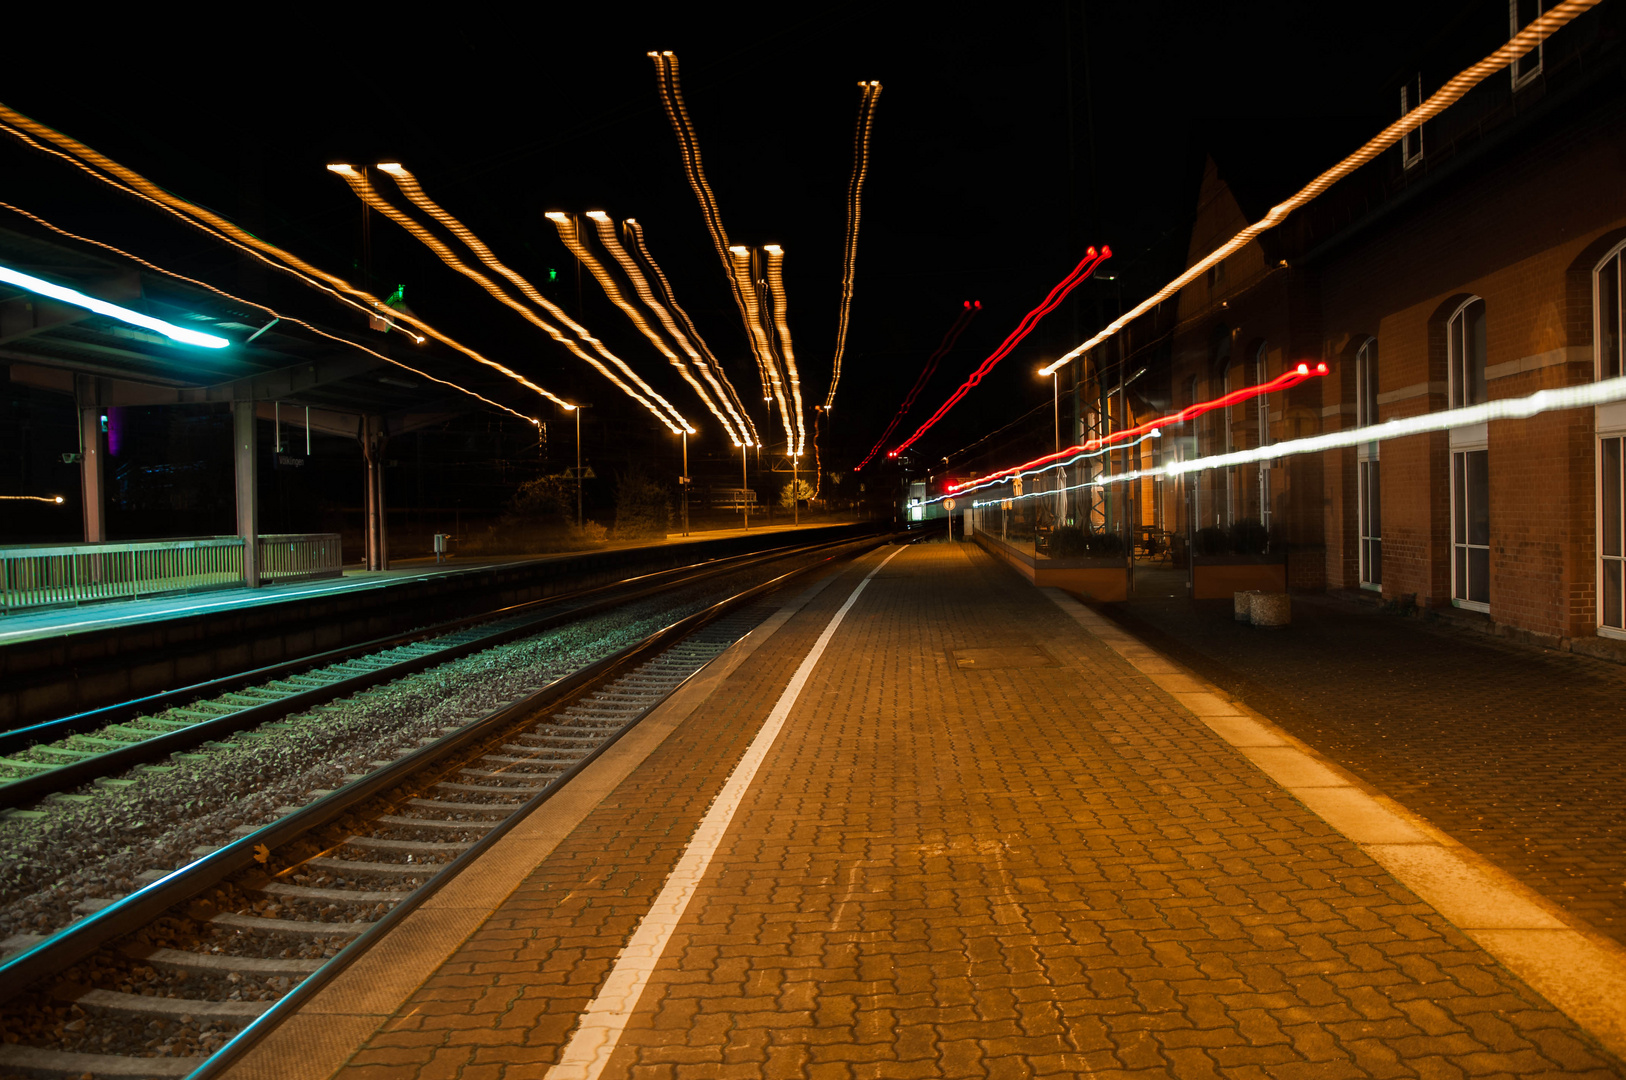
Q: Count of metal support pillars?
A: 3